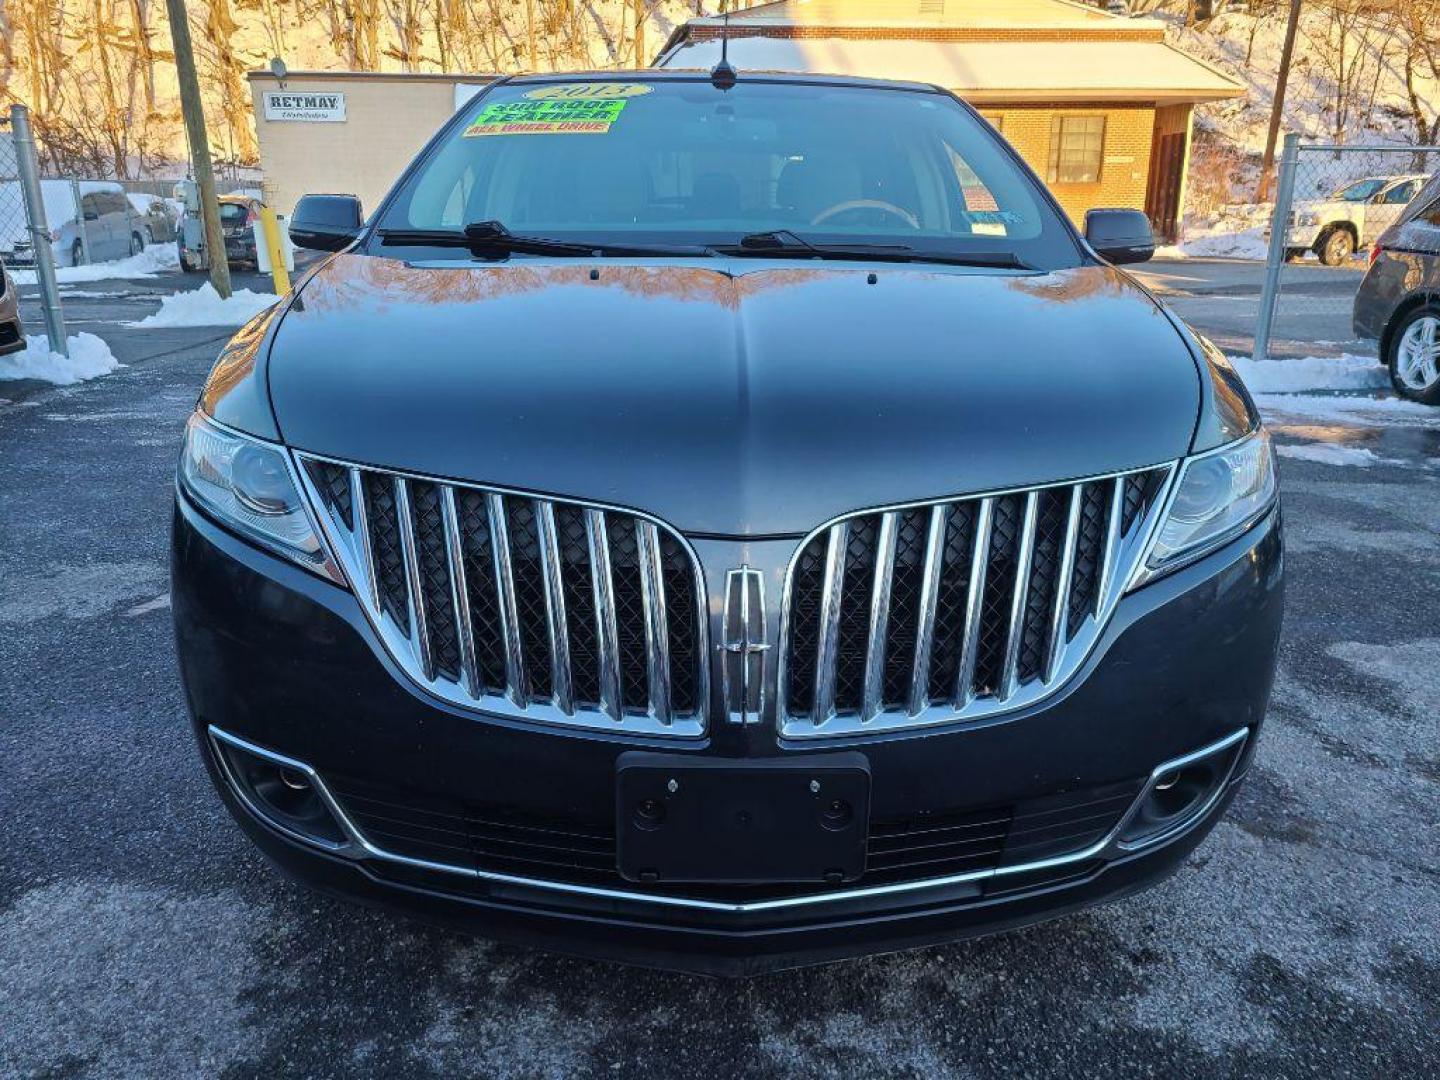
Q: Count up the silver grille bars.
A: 14